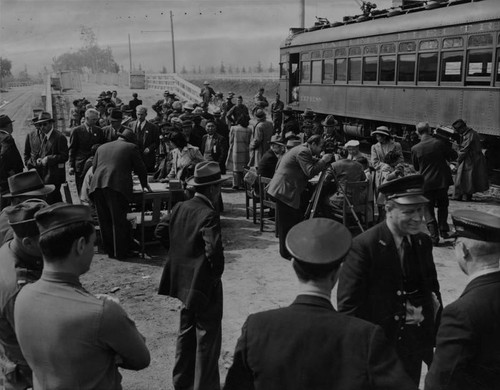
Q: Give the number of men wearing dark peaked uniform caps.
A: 3